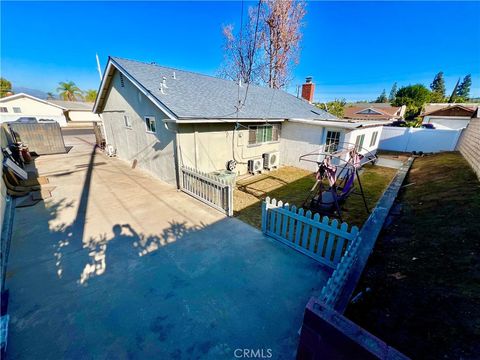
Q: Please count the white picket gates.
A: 2